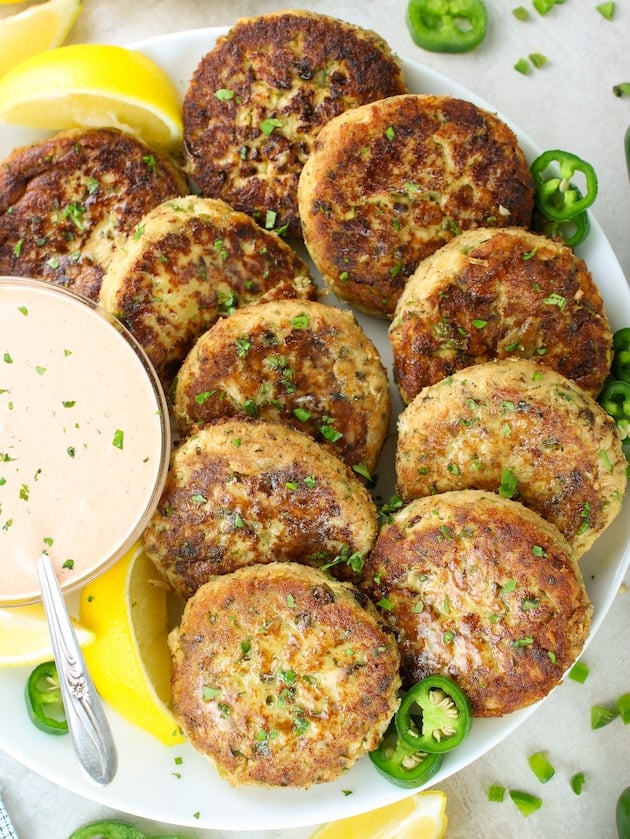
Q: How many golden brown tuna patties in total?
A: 10